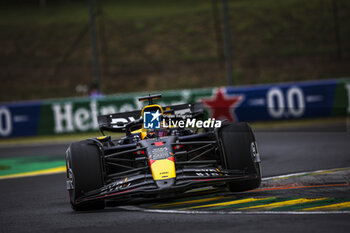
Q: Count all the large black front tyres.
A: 2